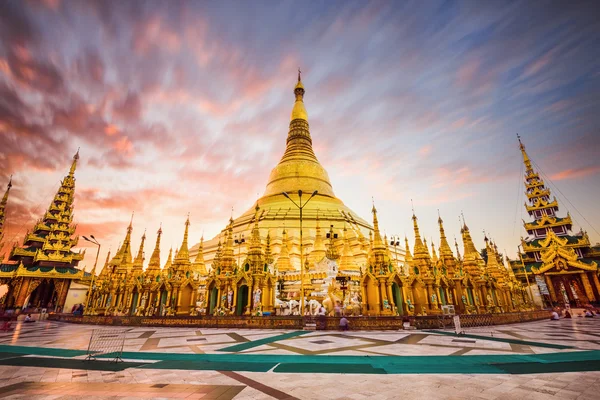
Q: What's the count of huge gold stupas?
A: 1